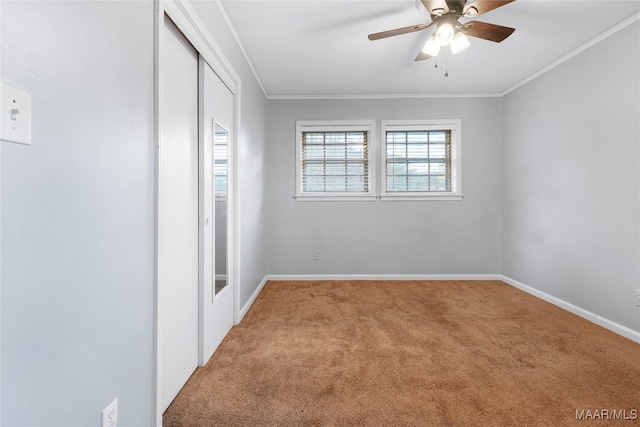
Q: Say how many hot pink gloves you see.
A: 0